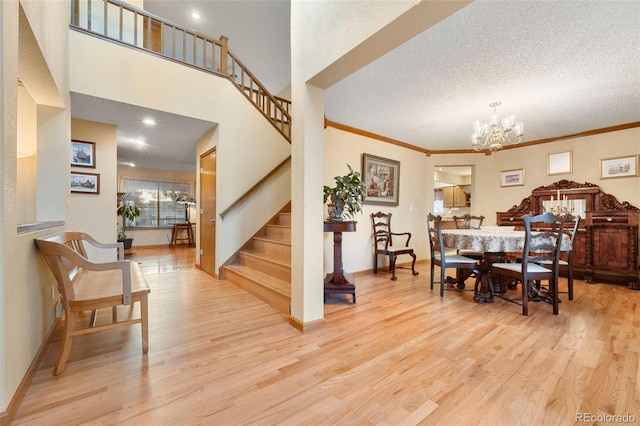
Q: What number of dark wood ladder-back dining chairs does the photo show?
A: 5